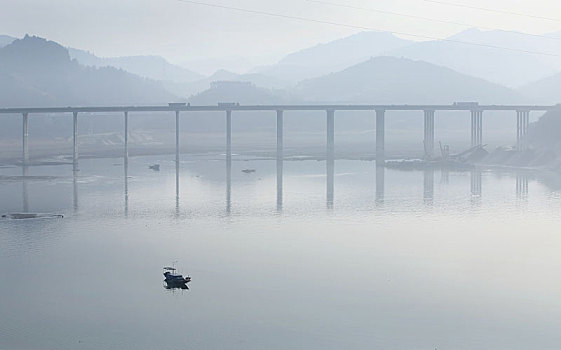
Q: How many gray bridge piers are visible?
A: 11